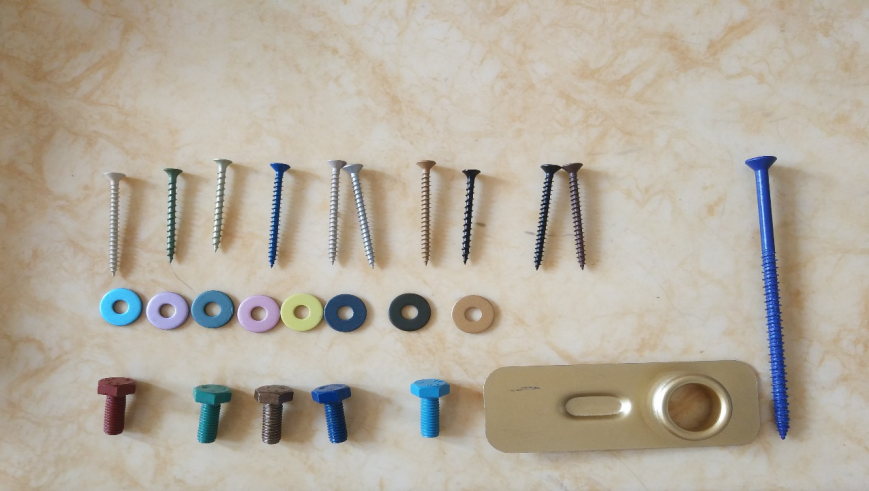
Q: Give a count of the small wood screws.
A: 10